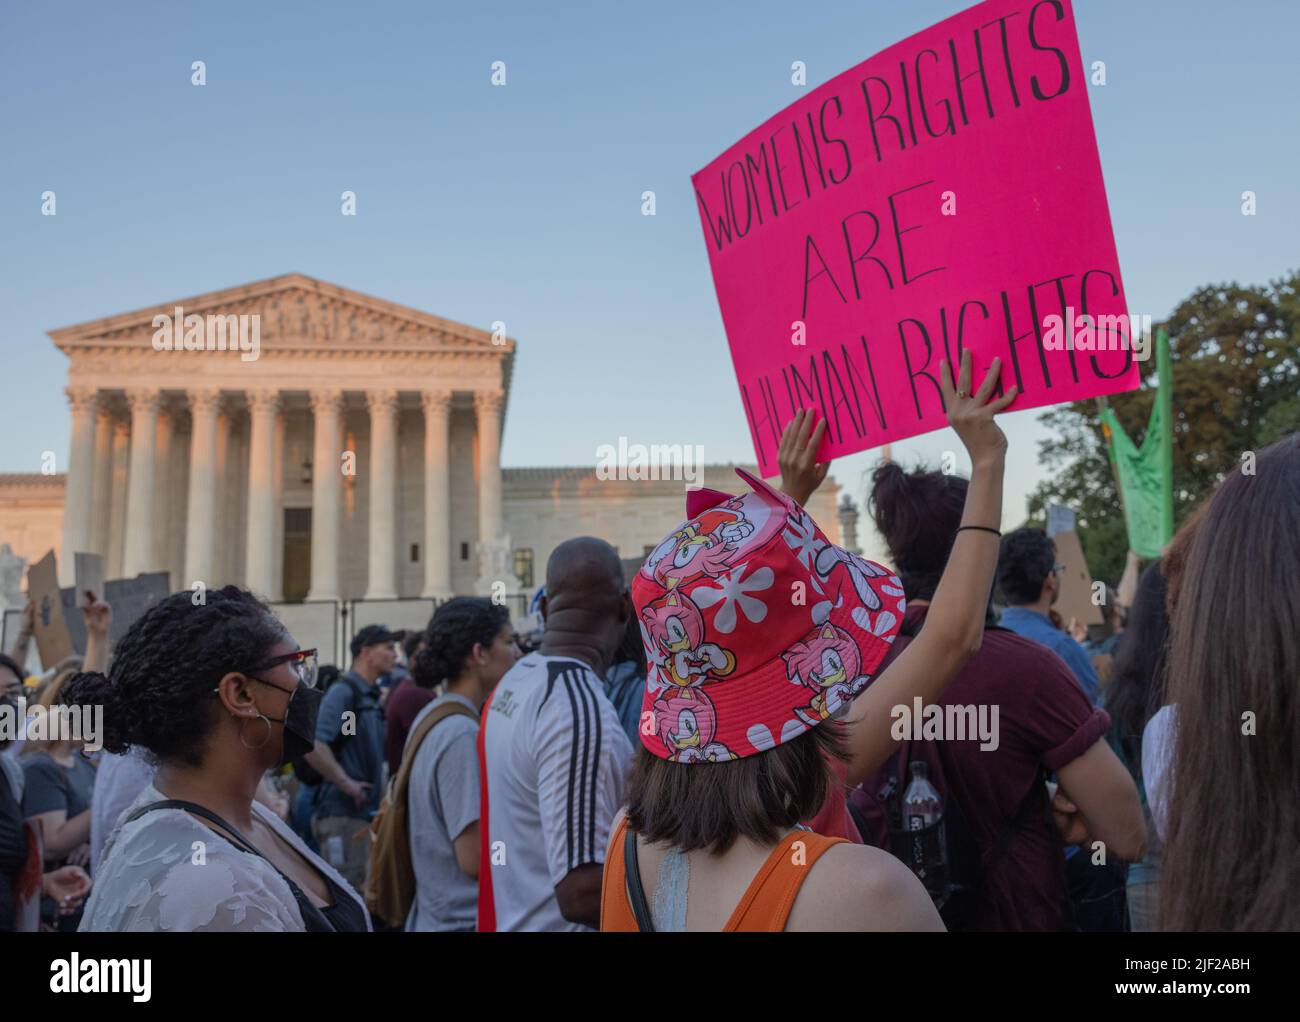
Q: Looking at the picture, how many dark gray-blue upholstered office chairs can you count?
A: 0